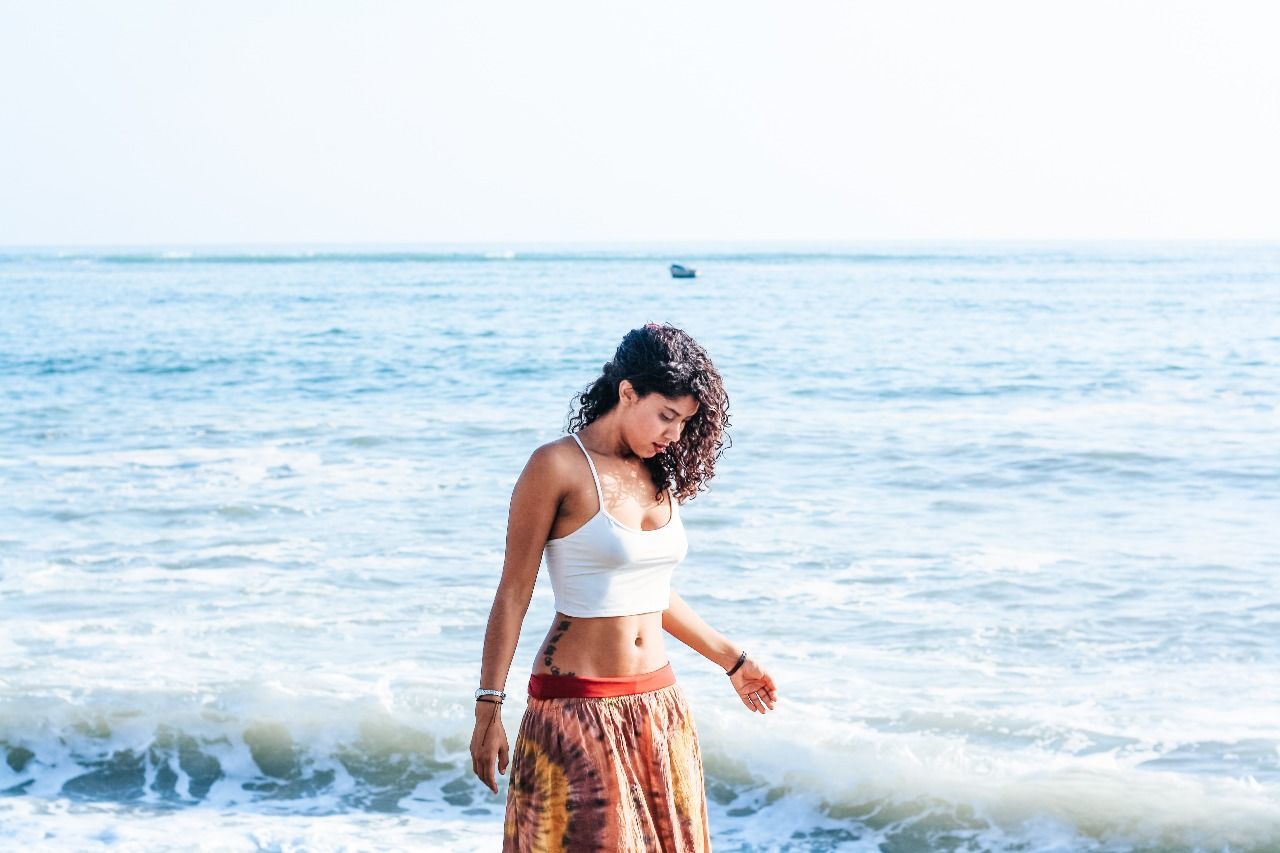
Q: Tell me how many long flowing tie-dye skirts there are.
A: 1